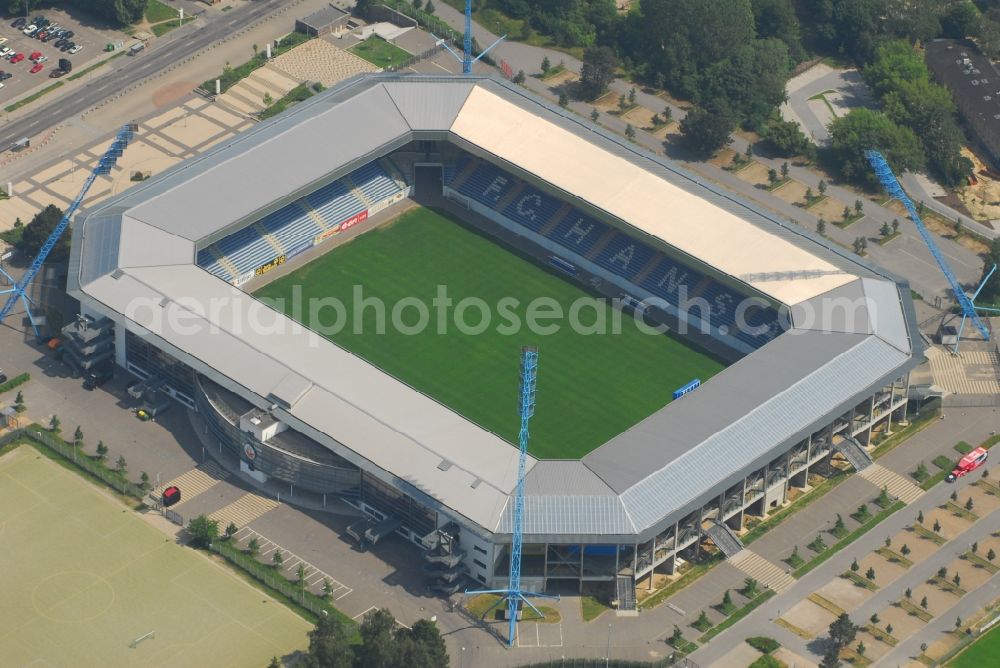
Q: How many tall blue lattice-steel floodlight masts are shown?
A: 4